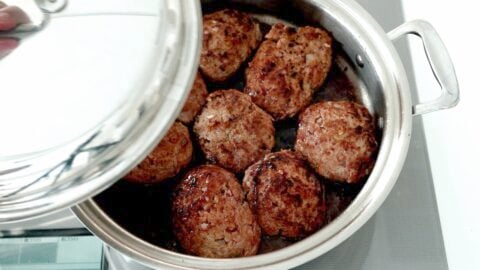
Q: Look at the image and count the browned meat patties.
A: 8